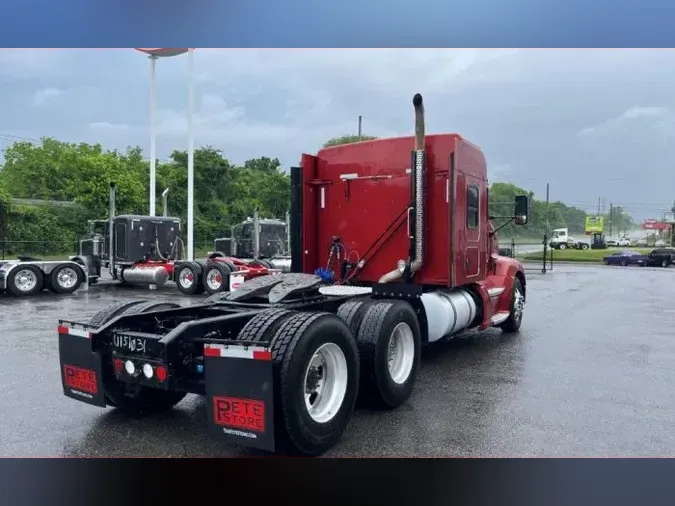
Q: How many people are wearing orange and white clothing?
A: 0